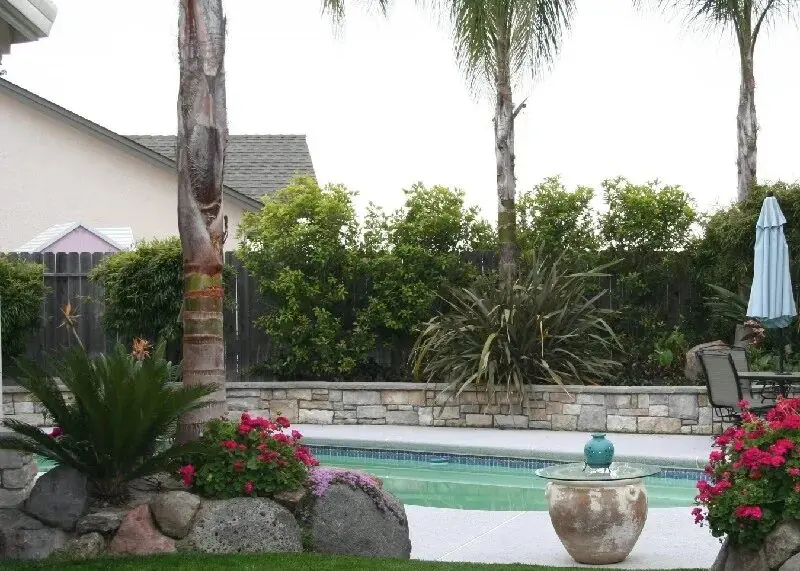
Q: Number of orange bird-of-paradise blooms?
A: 2